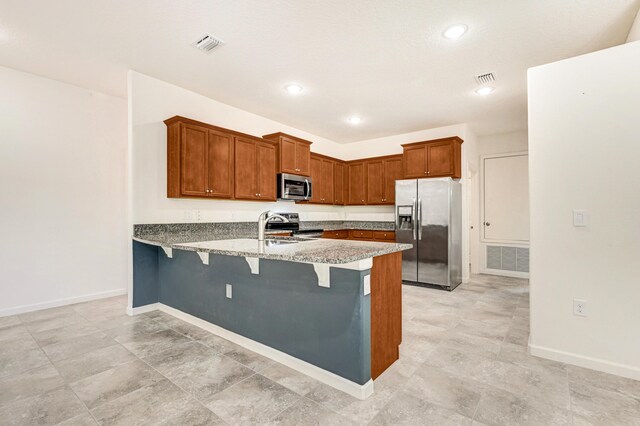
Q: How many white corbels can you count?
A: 4